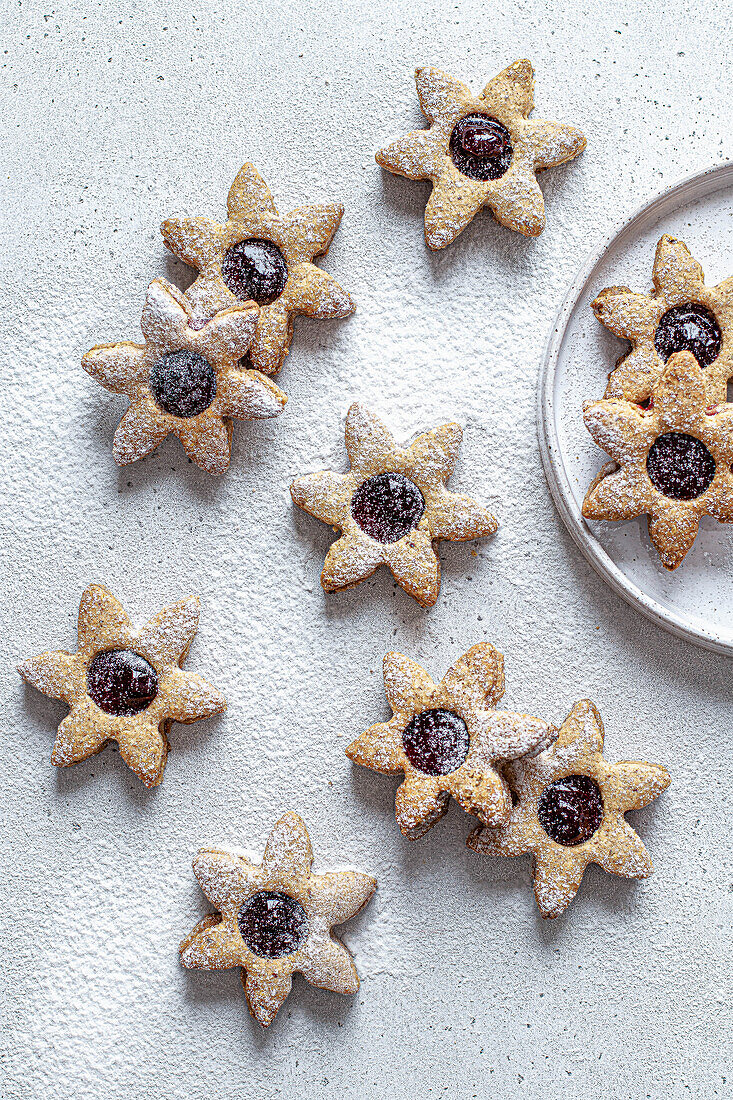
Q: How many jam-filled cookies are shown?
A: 10